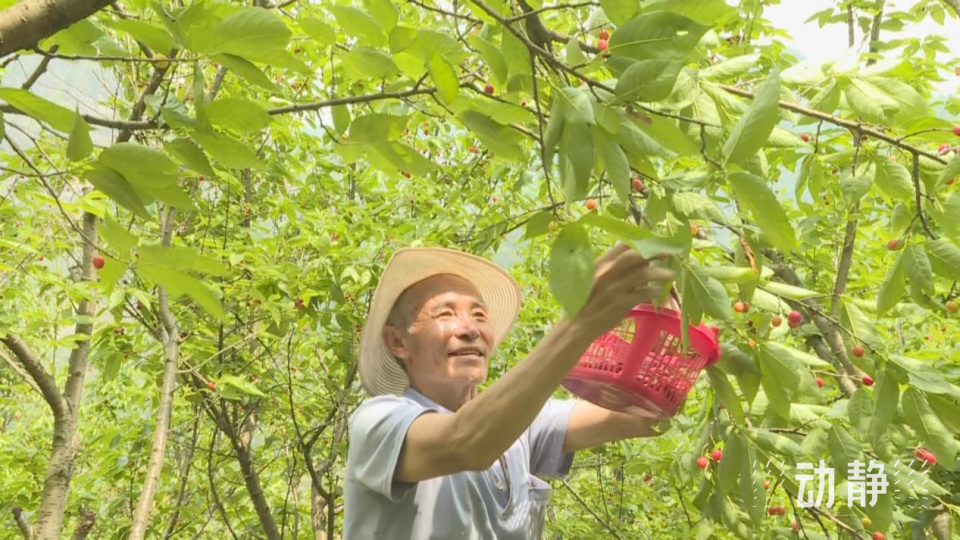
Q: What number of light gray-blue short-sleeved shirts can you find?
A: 1